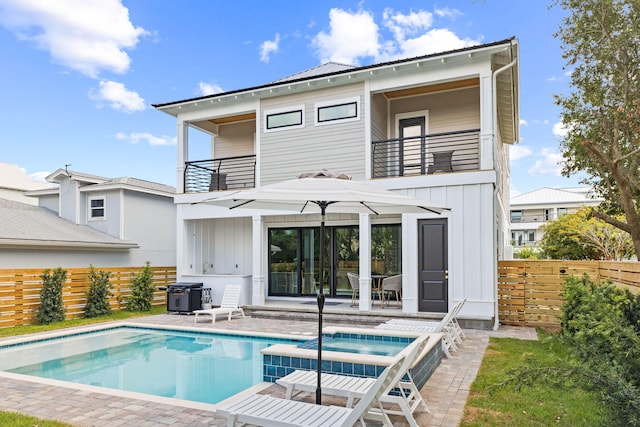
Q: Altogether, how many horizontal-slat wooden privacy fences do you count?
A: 2